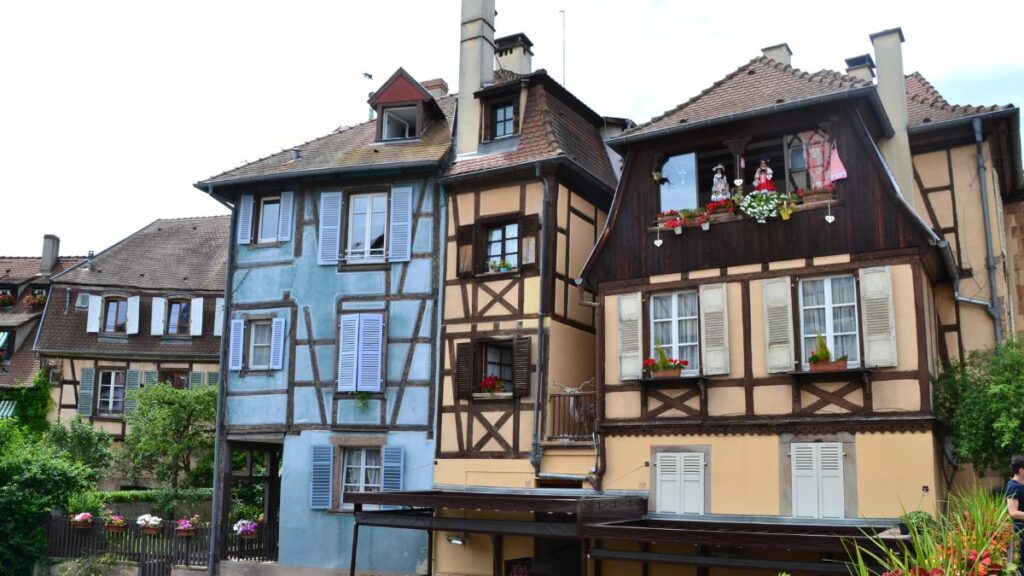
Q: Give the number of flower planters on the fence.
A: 5